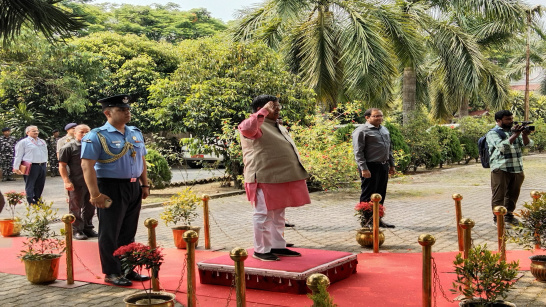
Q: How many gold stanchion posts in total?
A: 12